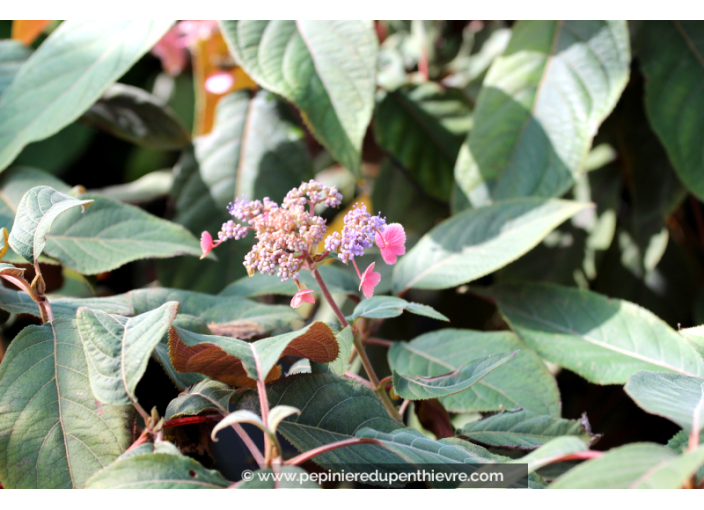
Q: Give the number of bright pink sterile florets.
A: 4